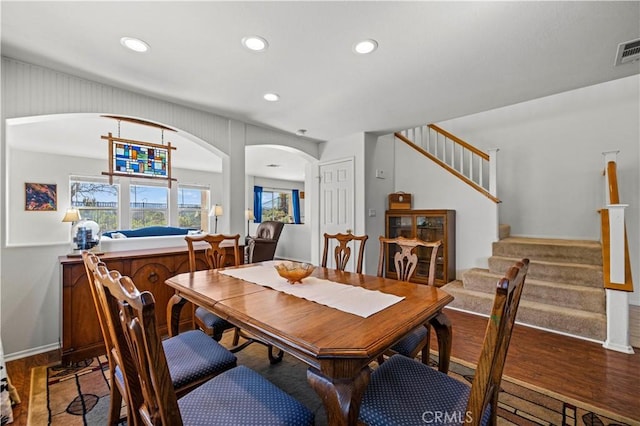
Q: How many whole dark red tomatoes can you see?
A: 0